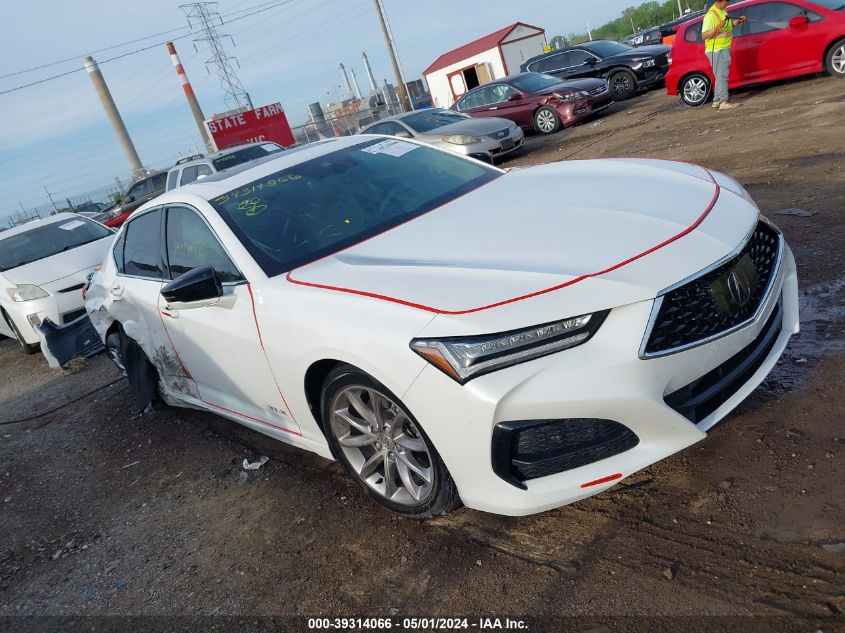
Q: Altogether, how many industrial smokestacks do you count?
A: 5